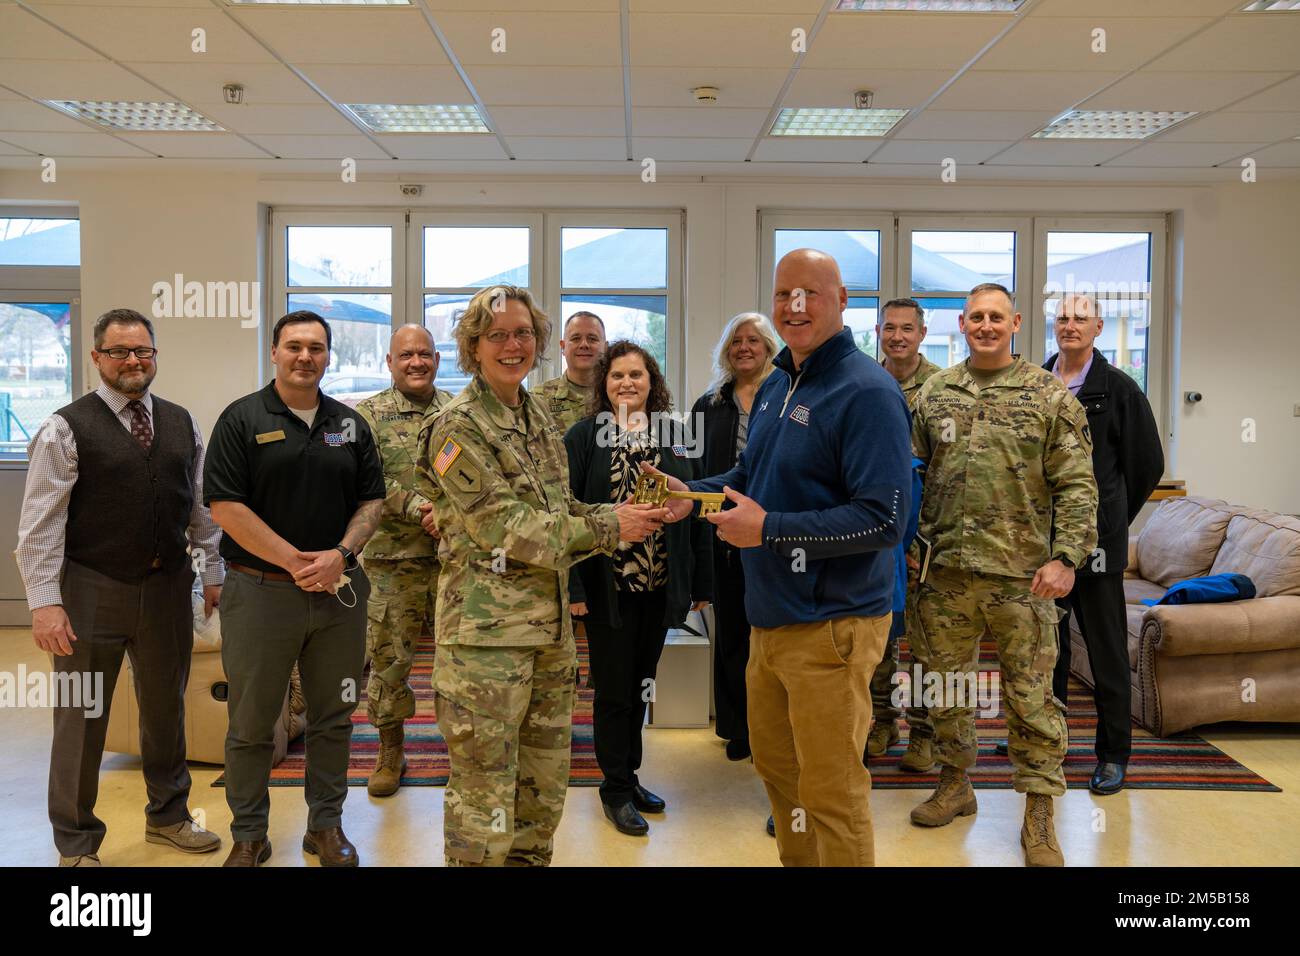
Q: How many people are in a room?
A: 11